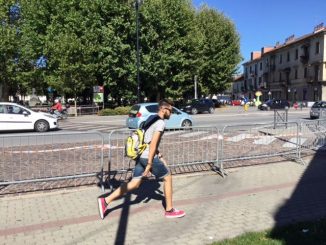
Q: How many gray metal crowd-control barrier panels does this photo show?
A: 4